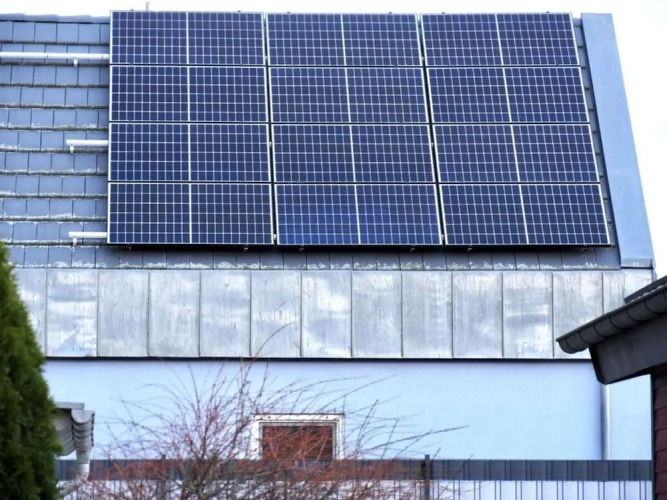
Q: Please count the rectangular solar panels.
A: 12